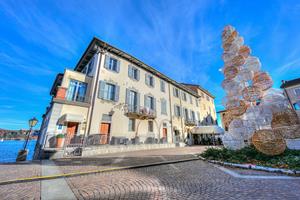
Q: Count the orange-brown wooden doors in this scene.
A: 3